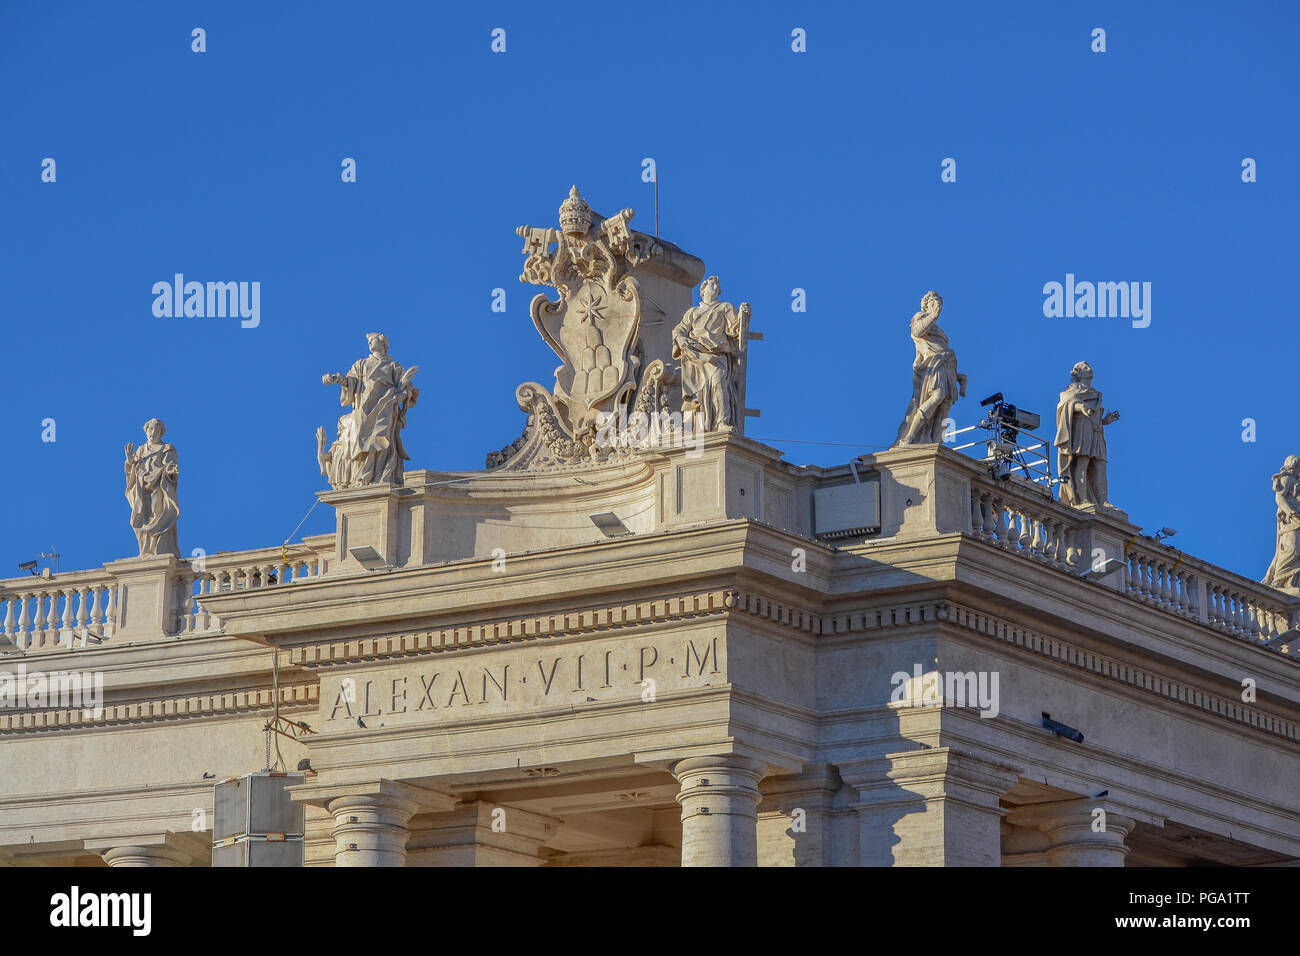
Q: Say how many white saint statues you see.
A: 6